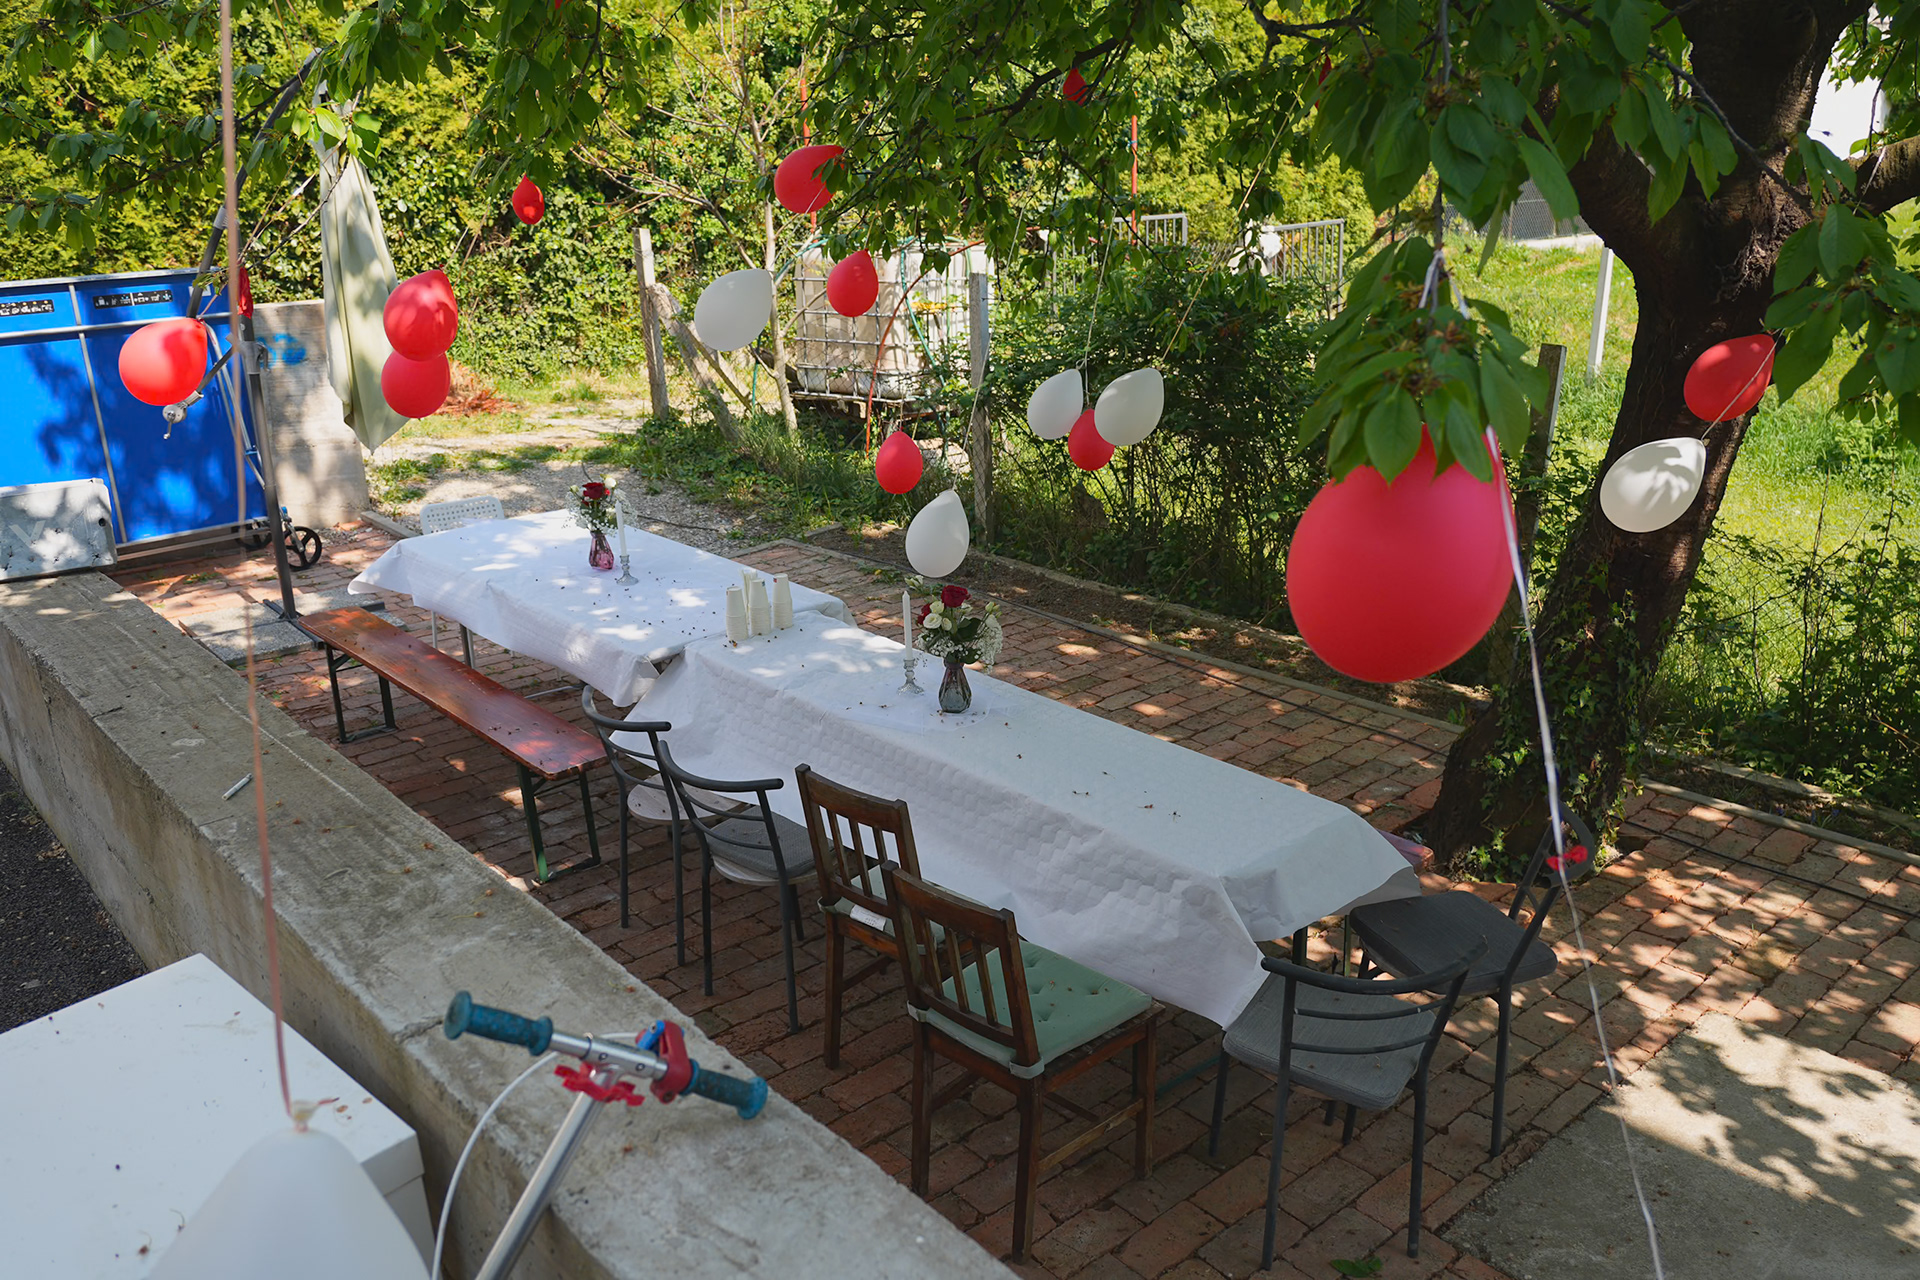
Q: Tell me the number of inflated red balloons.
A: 11